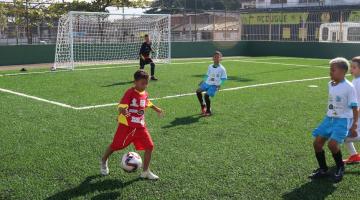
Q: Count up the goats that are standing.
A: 0